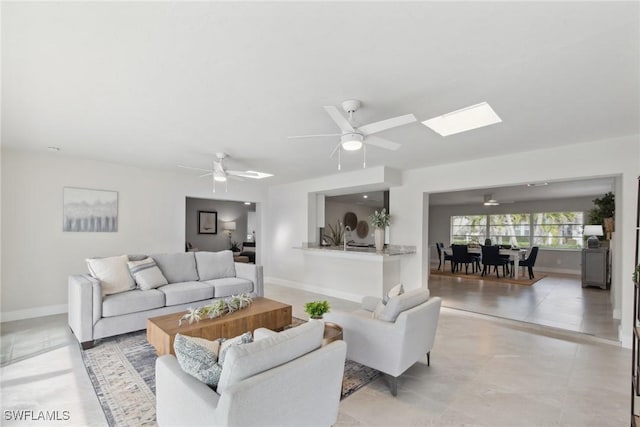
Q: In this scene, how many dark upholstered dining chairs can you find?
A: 6